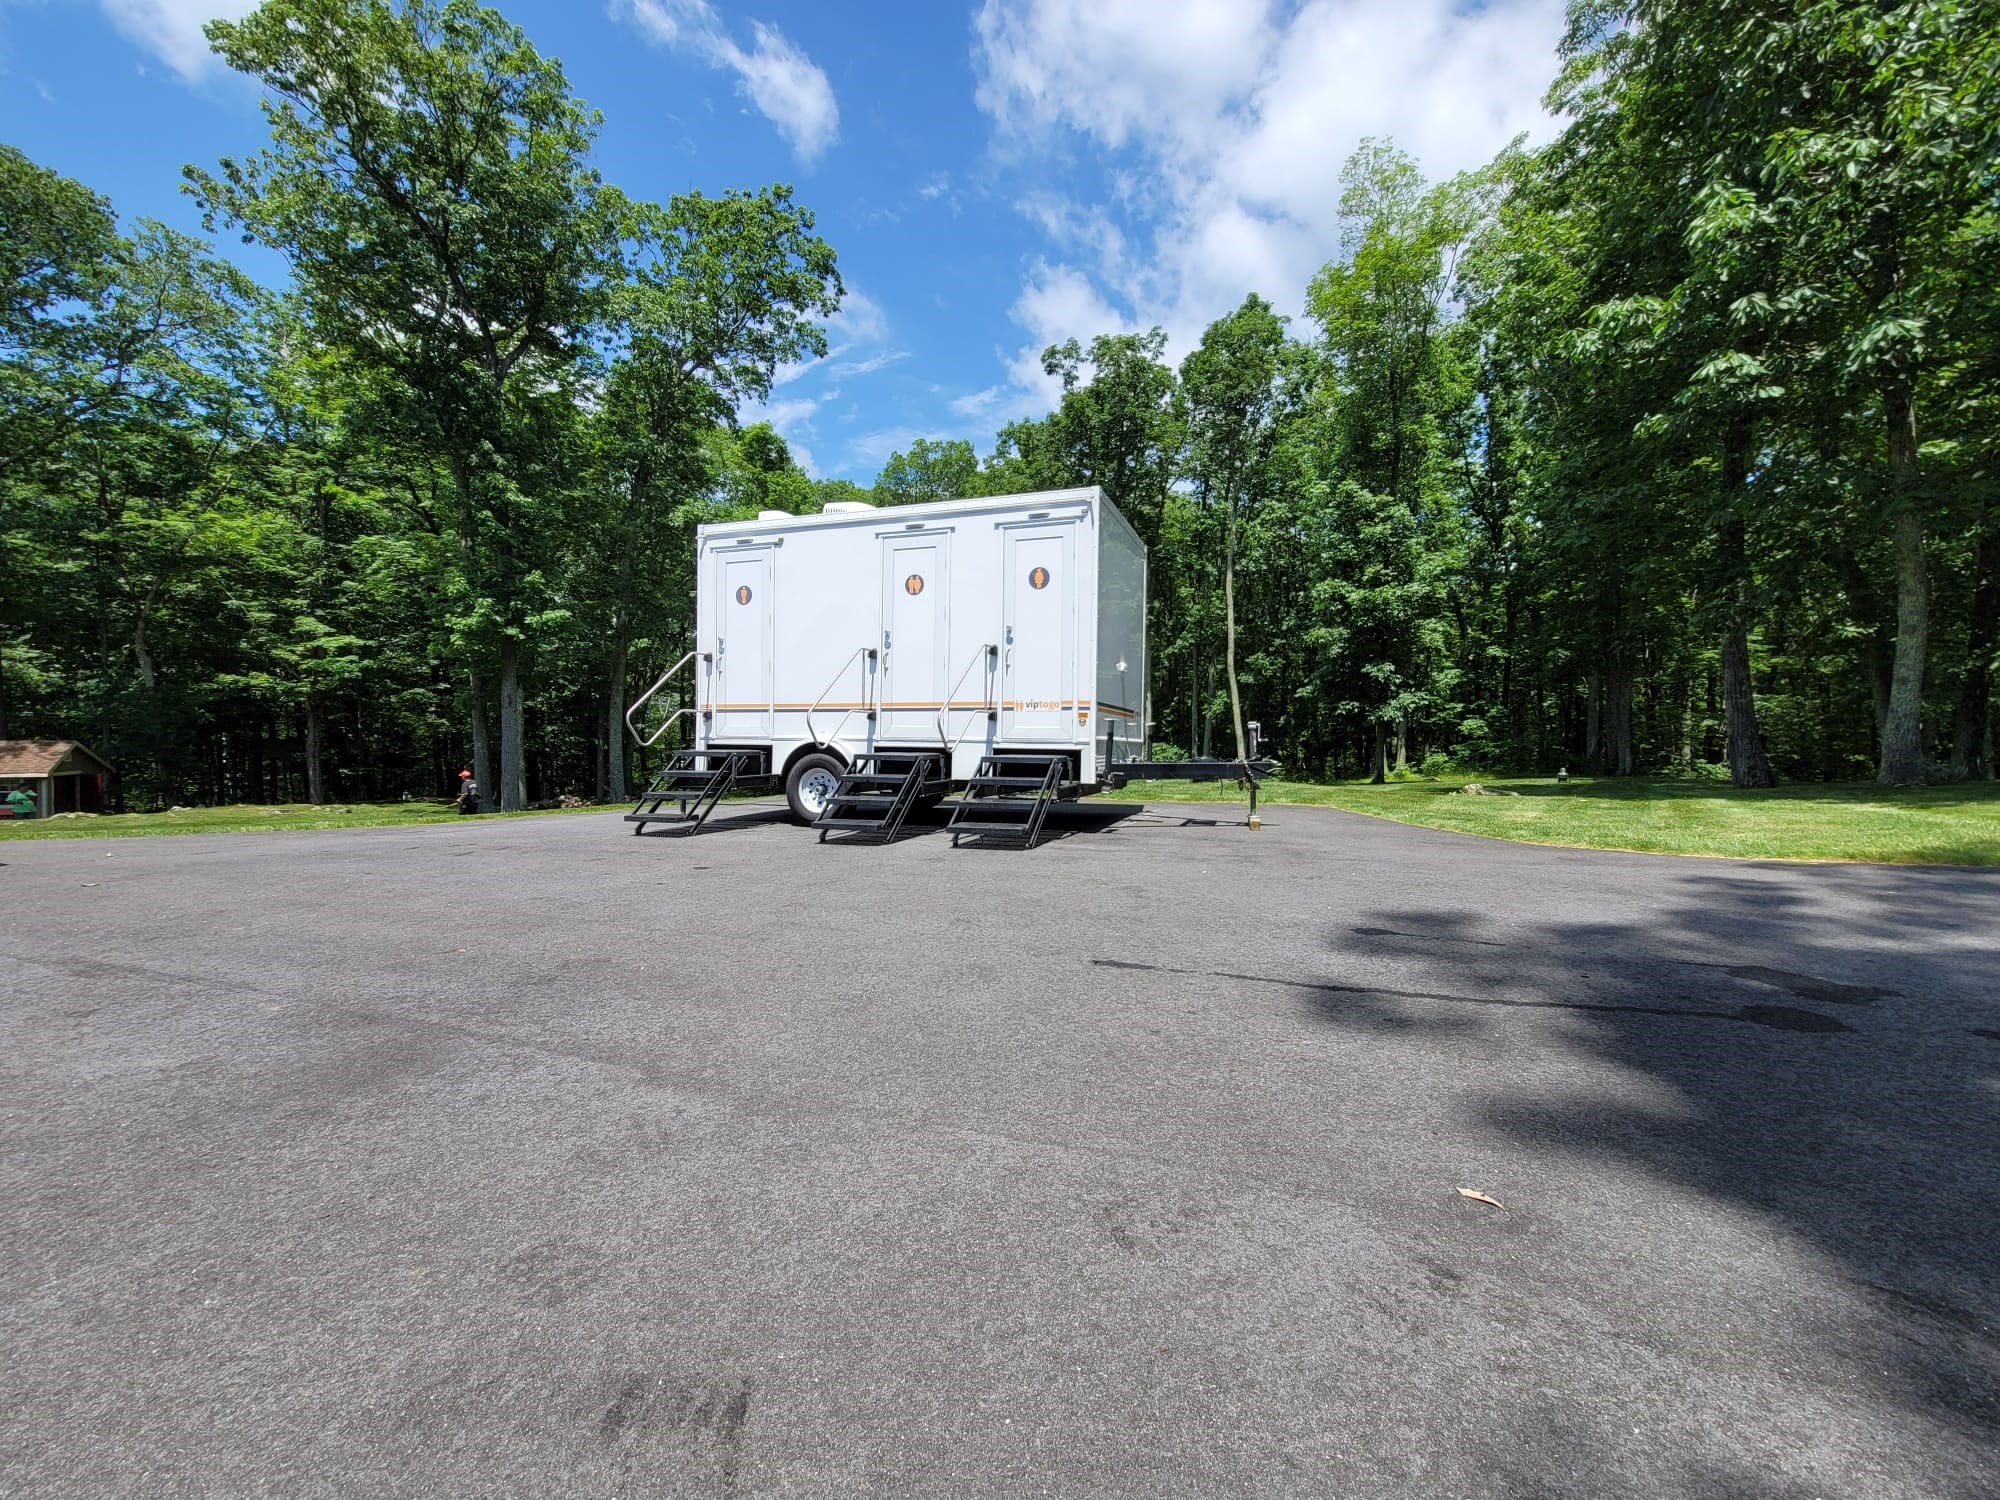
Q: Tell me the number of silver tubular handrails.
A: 3